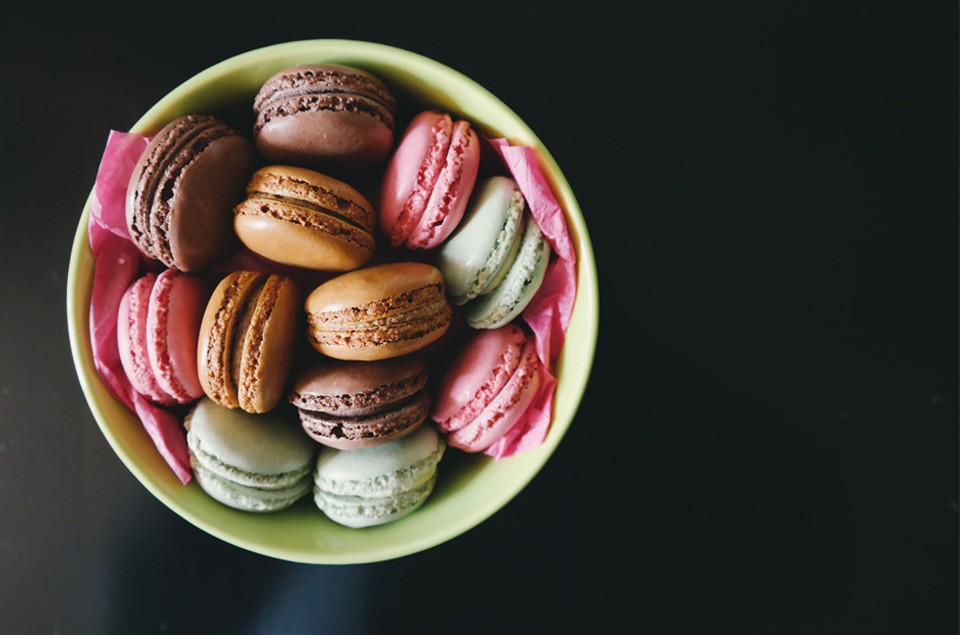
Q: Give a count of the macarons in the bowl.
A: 12